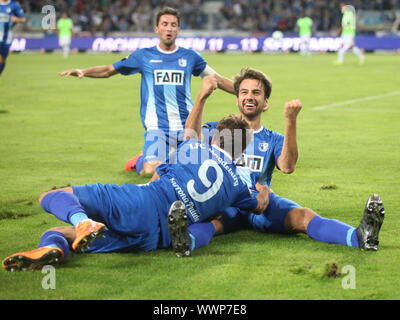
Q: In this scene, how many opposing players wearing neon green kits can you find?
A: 3